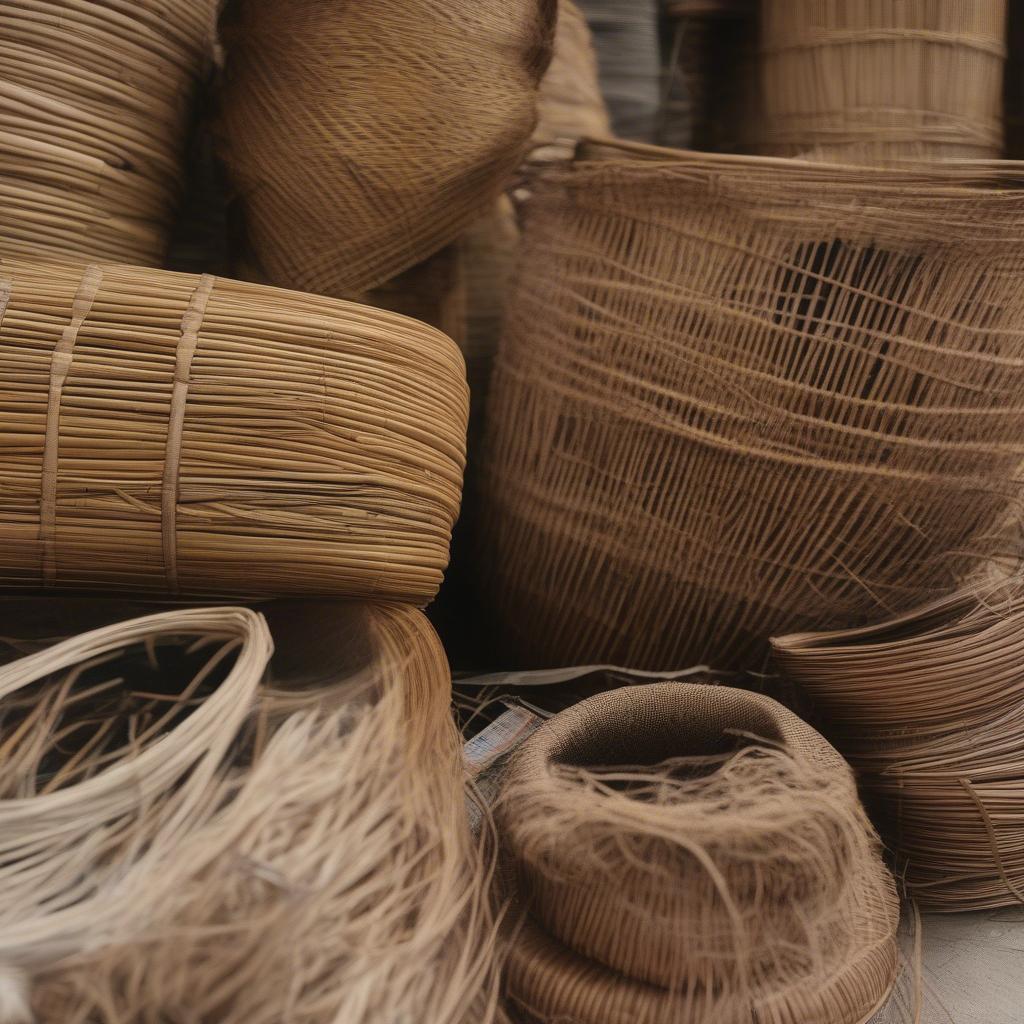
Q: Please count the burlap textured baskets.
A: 1